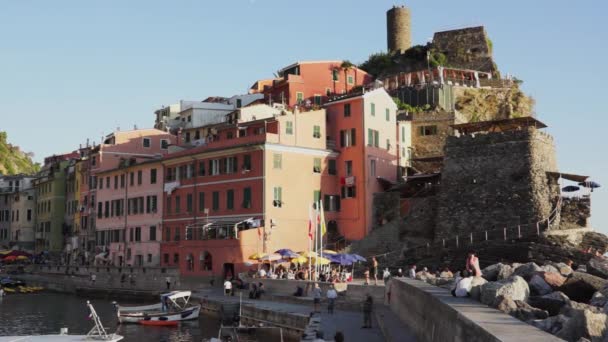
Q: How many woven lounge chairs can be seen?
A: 0